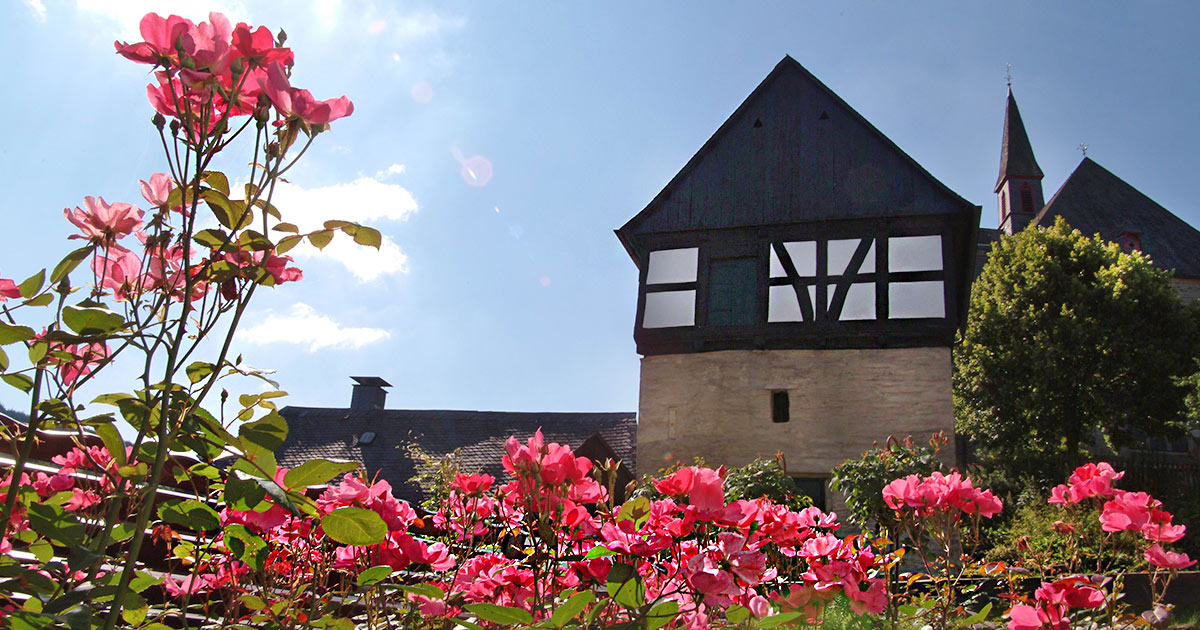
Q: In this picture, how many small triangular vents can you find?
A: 2